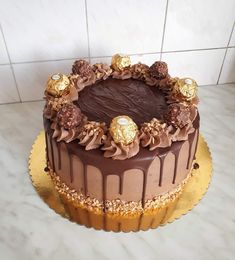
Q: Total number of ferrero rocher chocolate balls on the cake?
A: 8